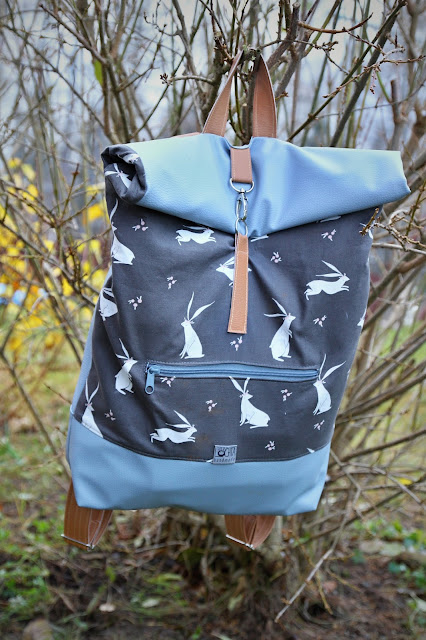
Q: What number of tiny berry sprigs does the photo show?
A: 13